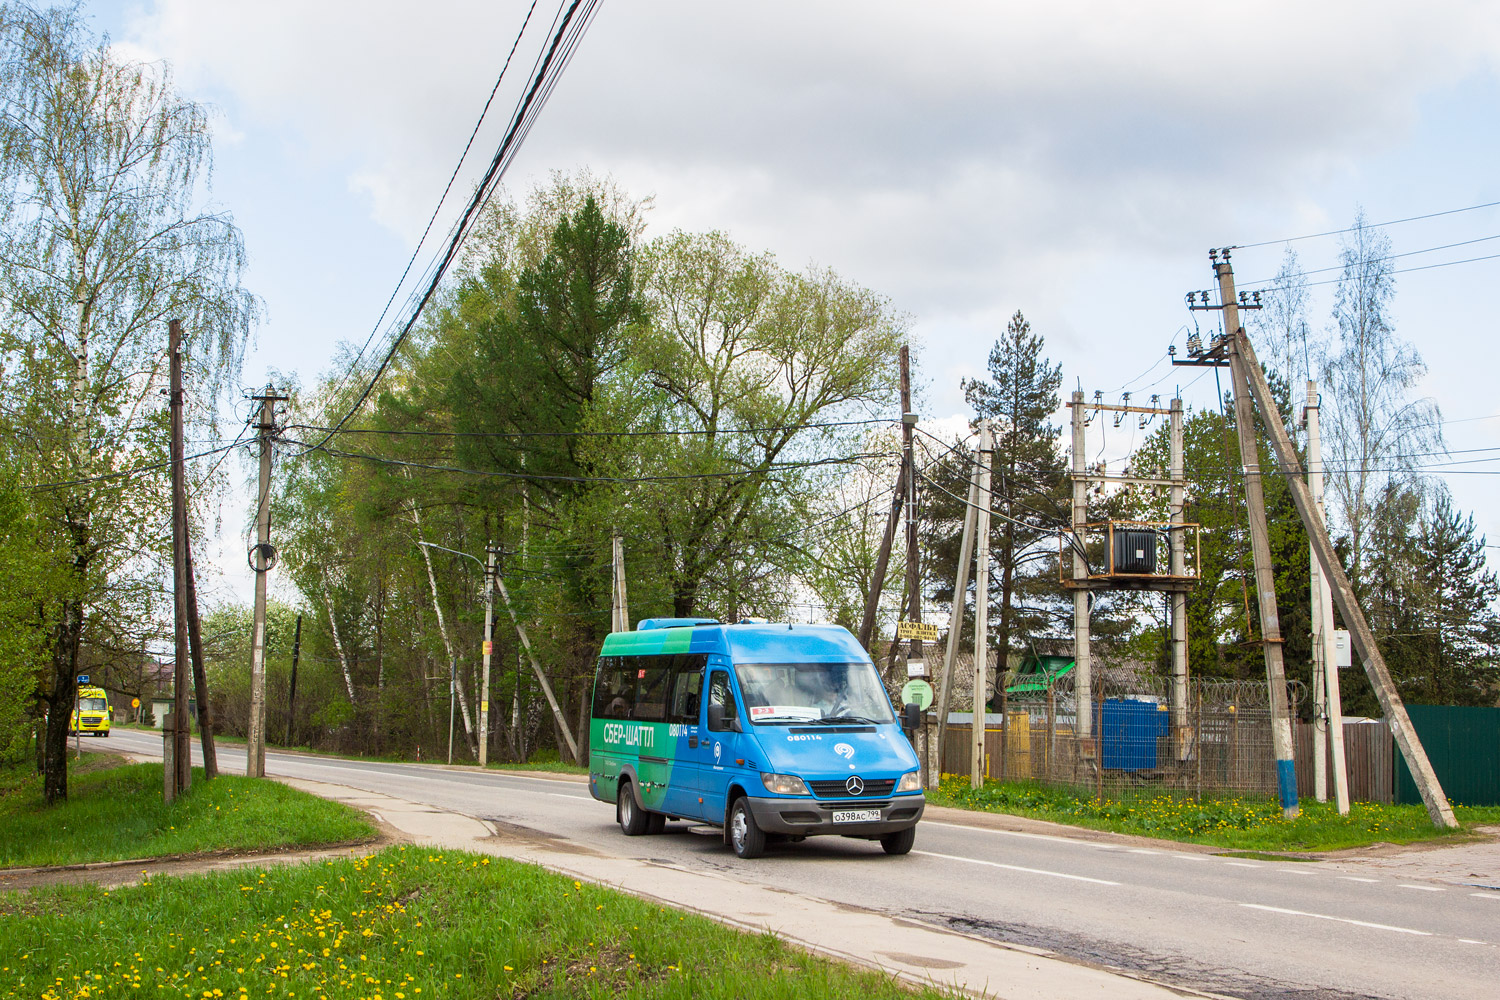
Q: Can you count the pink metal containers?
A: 0